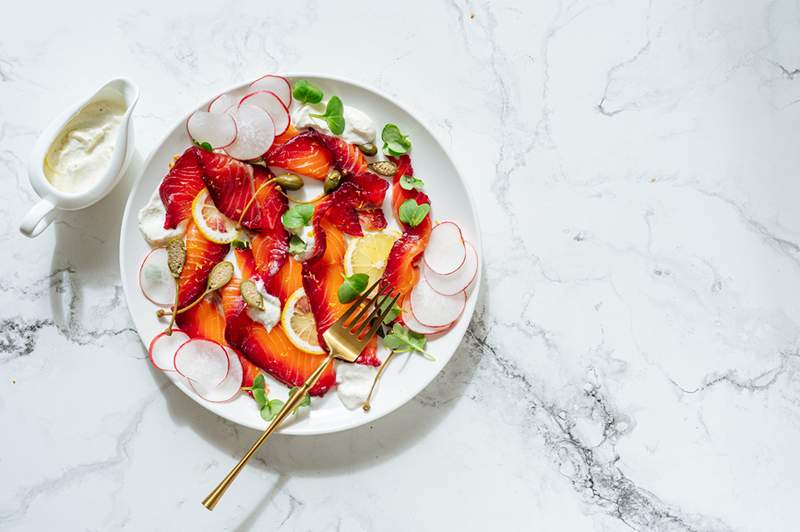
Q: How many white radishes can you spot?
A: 13